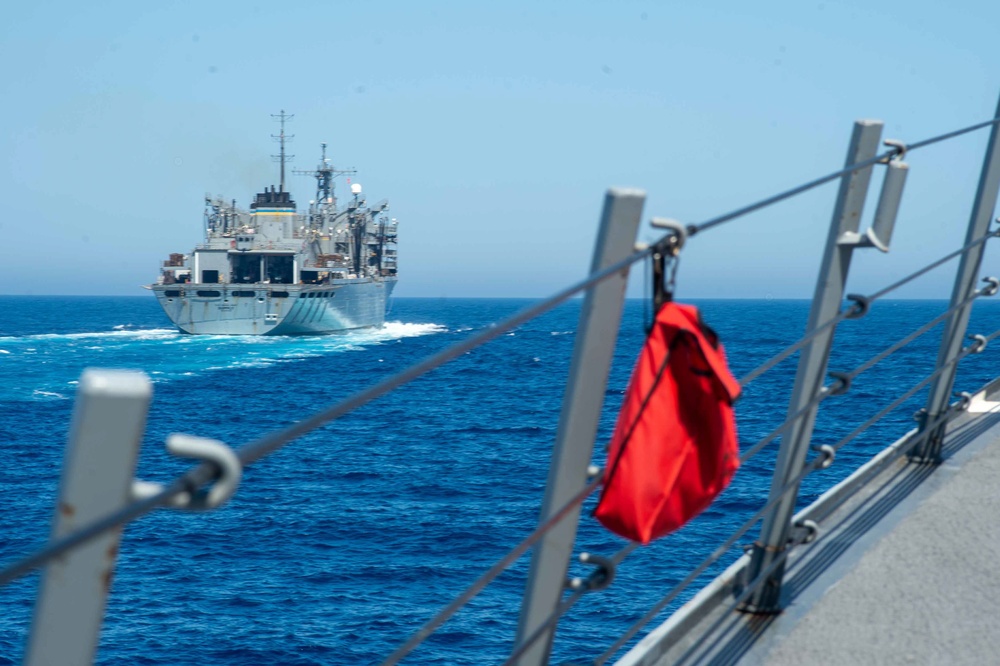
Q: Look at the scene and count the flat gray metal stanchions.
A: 4